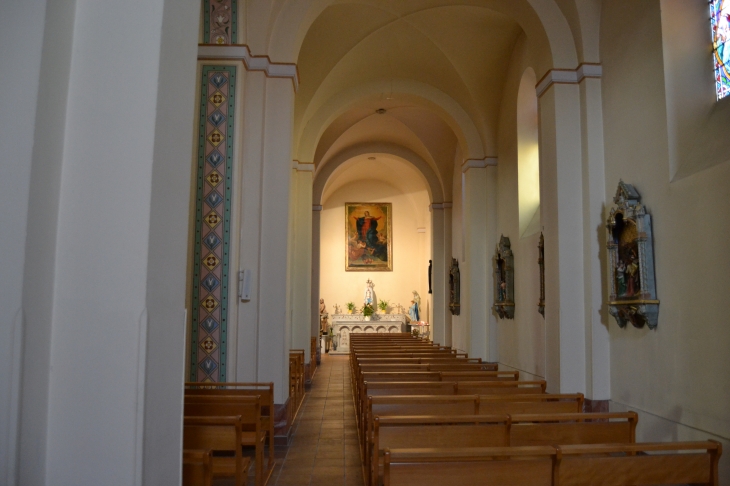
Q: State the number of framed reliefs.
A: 4